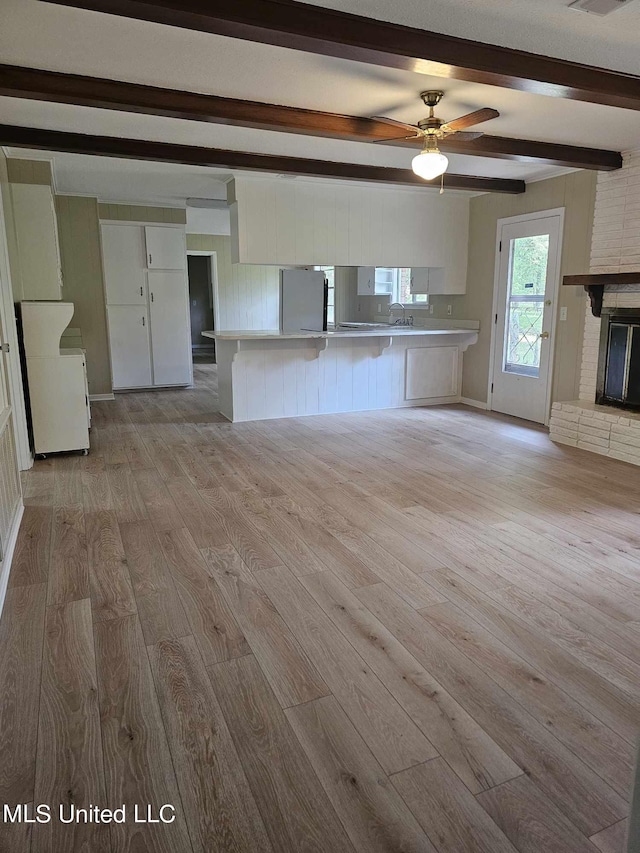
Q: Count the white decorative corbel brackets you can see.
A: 4